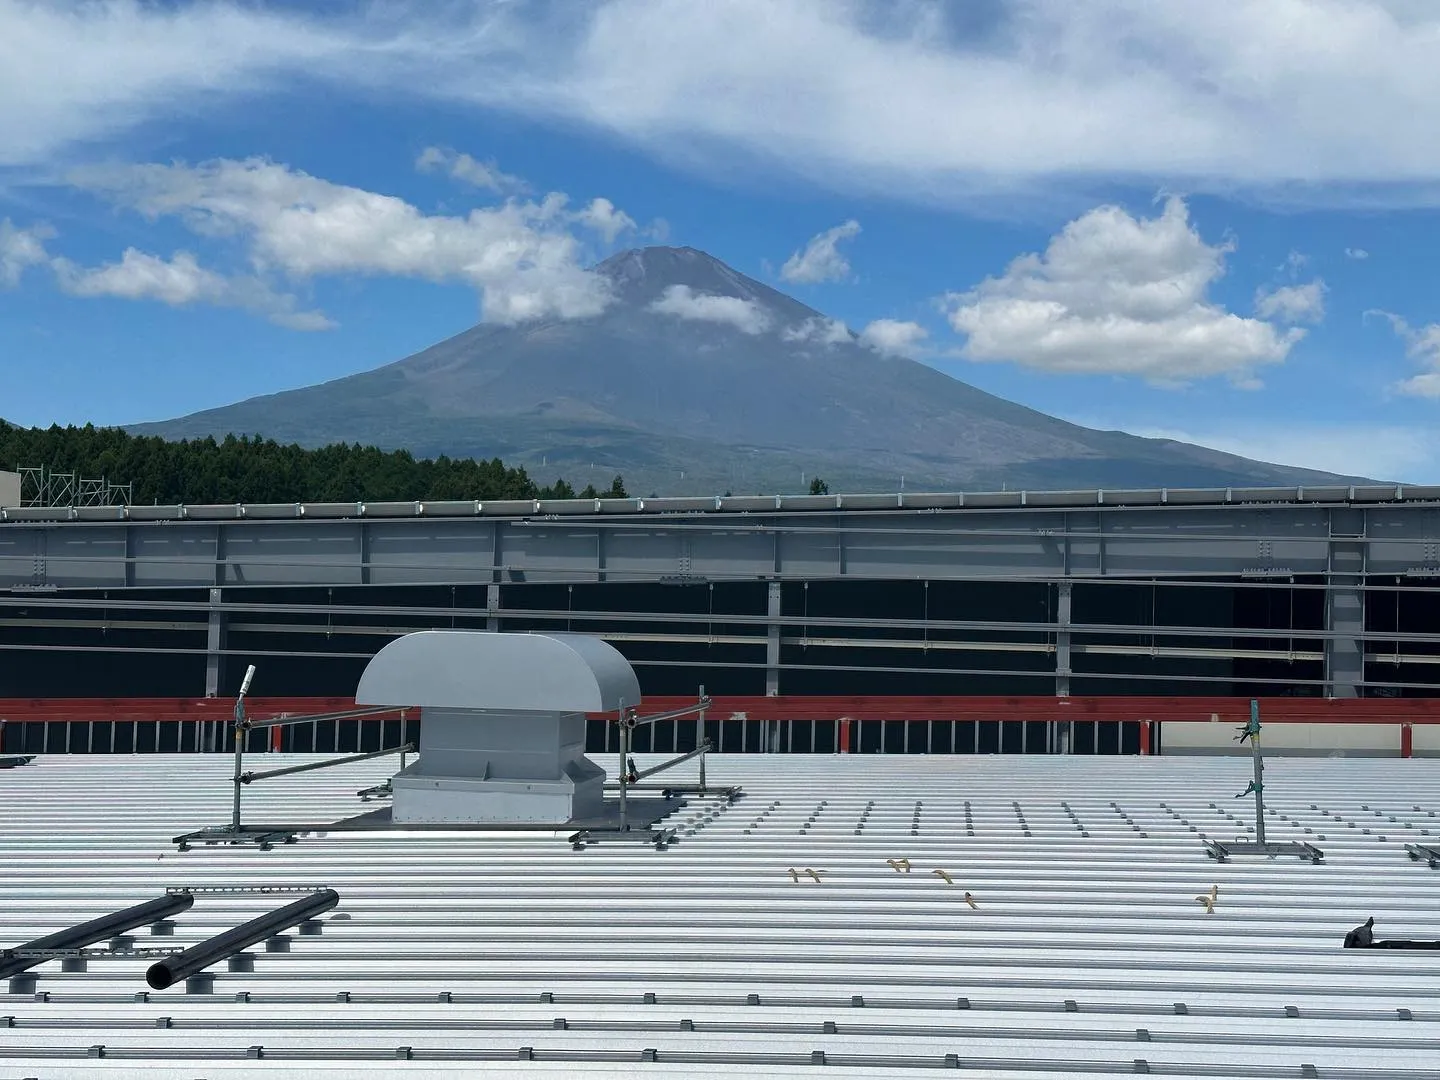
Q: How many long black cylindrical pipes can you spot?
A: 2